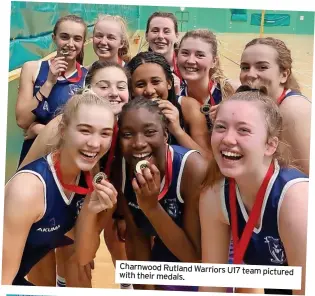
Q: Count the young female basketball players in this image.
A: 10